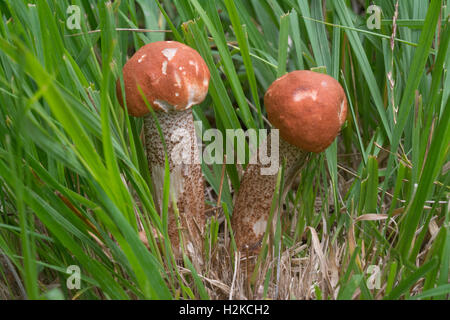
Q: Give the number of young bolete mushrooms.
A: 2